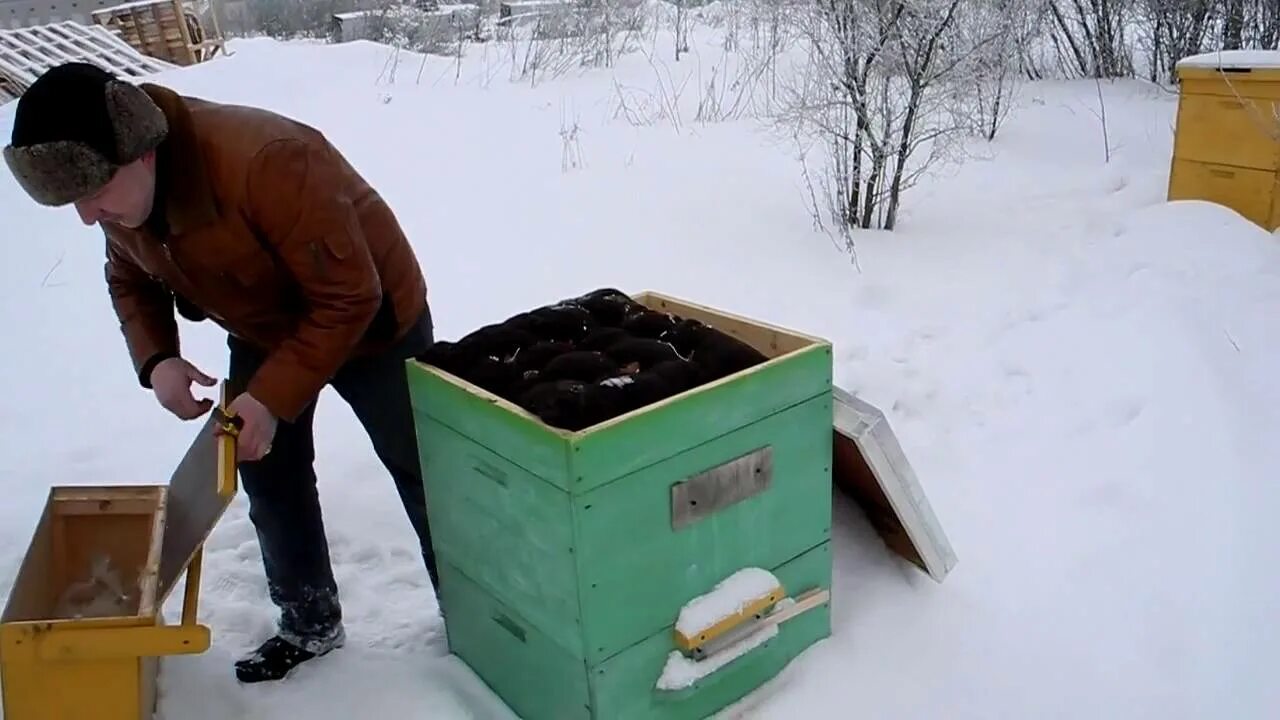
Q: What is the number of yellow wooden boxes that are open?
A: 1